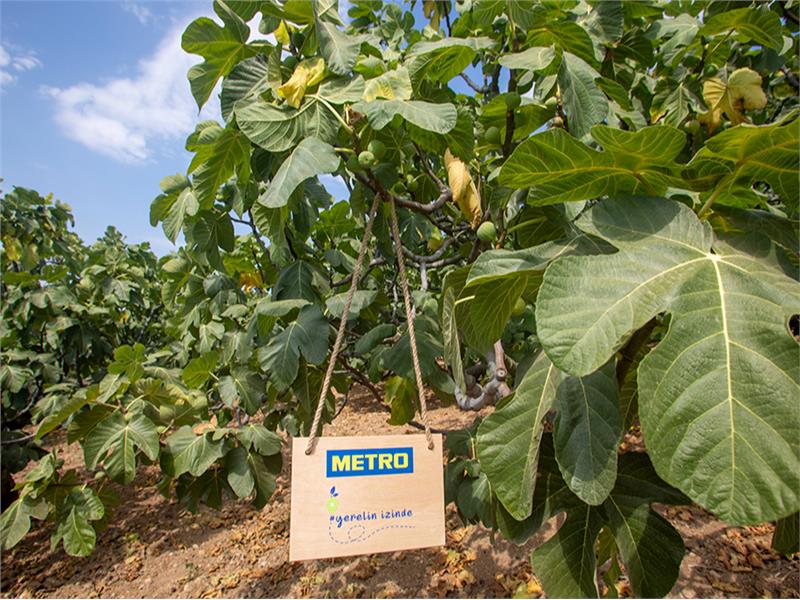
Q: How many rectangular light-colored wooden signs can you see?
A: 1